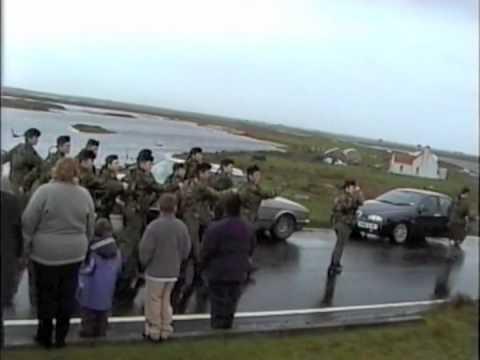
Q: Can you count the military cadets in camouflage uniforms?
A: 13